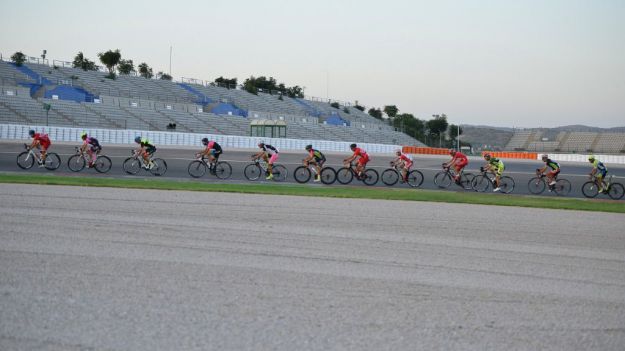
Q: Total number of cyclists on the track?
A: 12